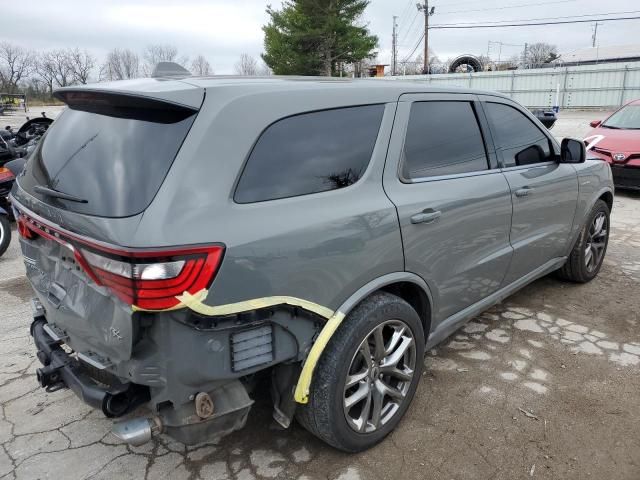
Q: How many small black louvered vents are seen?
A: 1